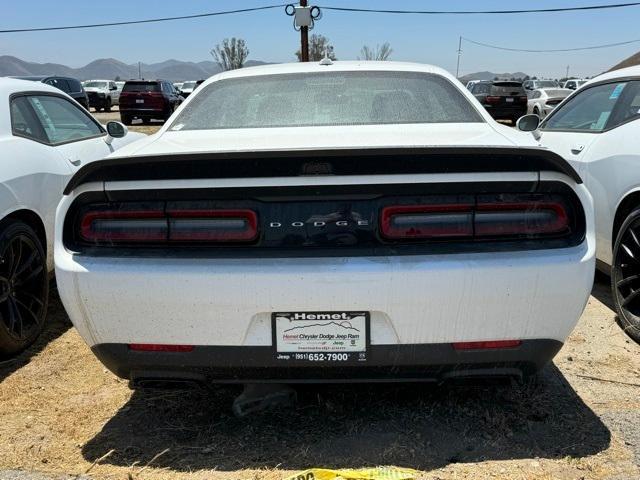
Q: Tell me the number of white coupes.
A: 3